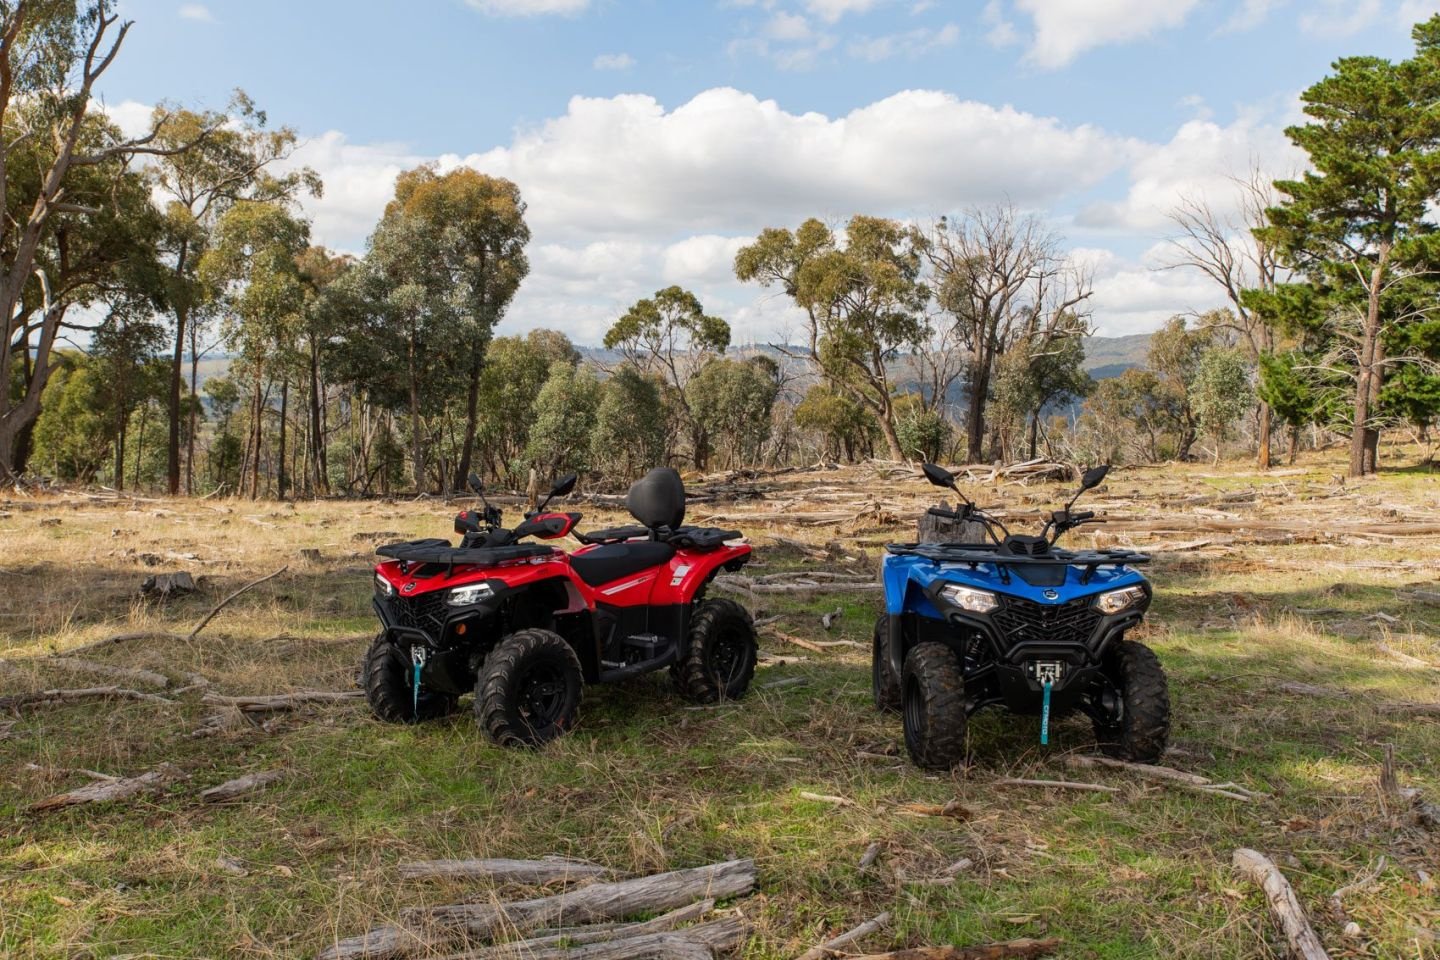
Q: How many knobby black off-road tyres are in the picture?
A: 6